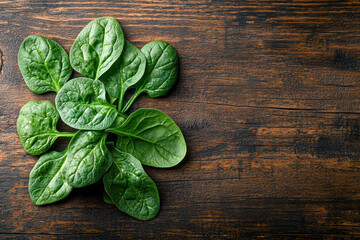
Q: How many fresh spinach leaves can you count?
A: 10